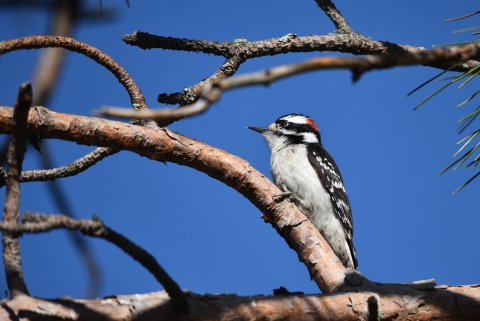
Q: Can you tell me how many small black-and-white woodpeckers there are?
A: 1